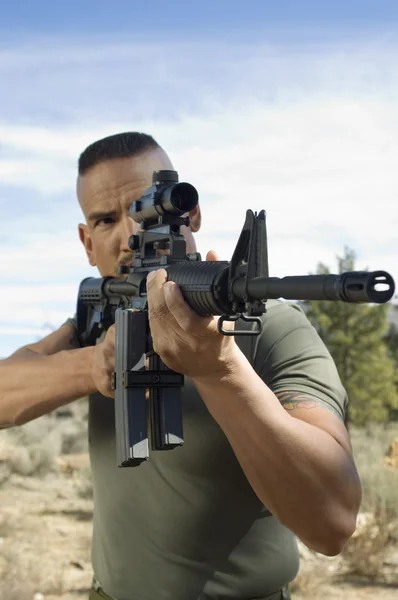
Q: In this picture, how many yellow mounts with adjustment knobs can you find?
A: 0